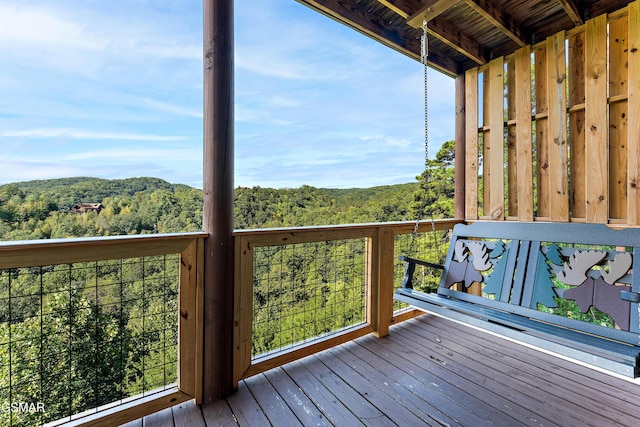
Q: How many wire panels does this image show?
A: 3